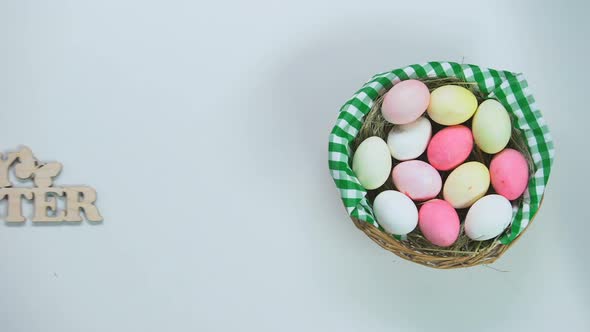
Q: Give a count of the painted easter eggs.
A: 12